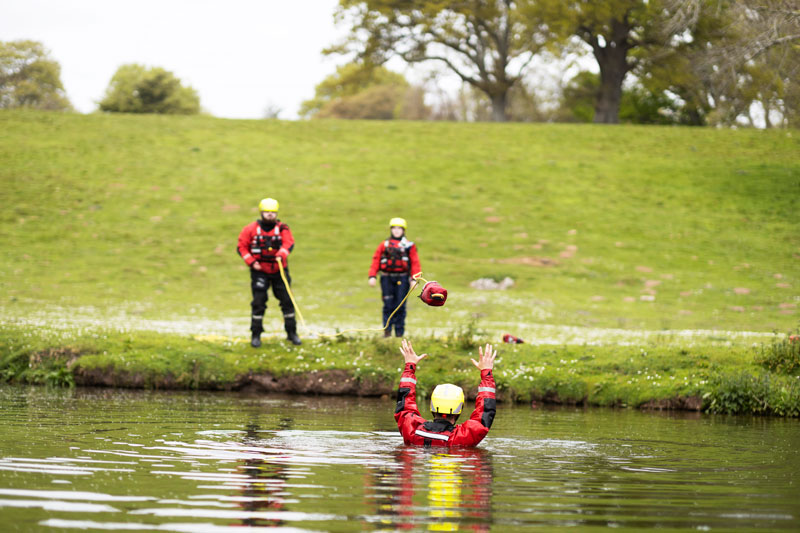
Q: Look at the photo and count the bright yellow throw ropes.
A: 1